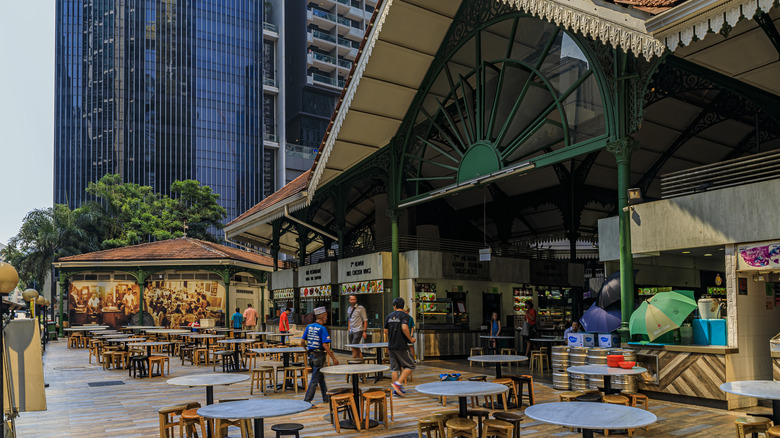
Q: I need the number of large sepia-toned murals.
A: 2